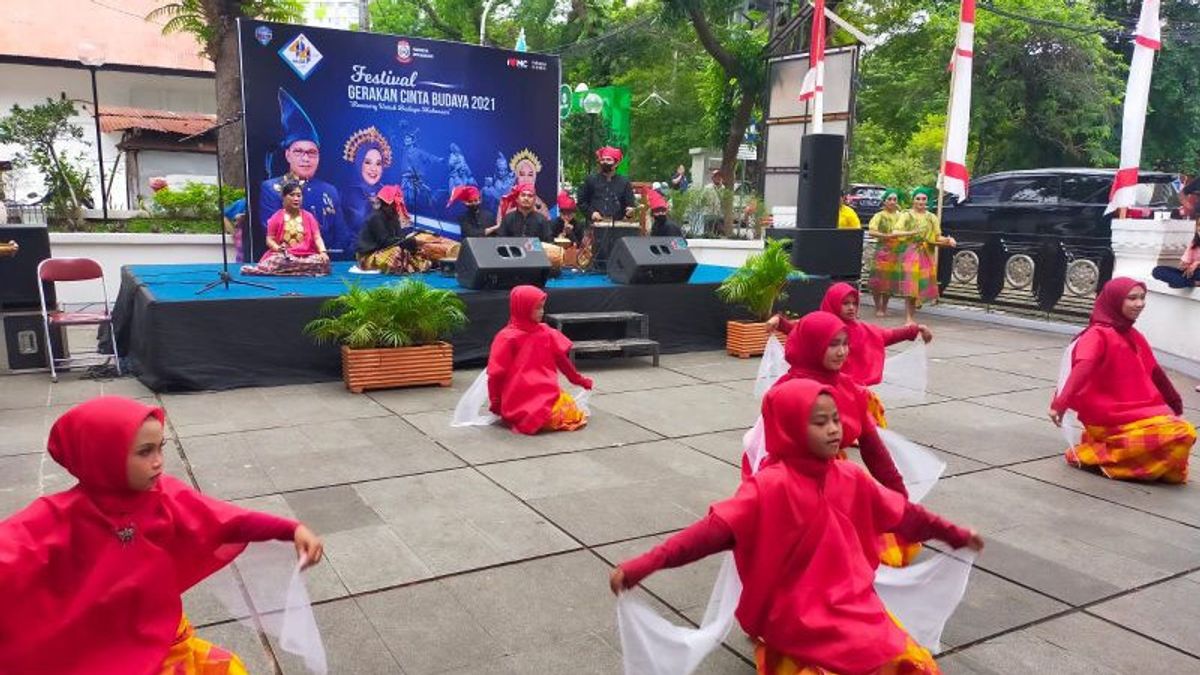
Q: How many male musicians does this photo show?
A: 6